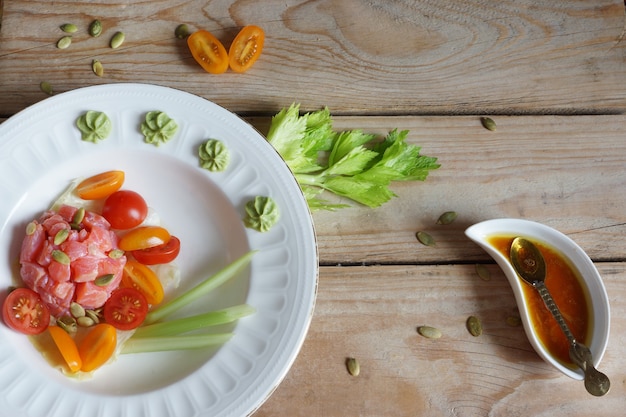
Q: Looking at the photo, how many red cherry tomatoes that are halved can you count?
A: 3